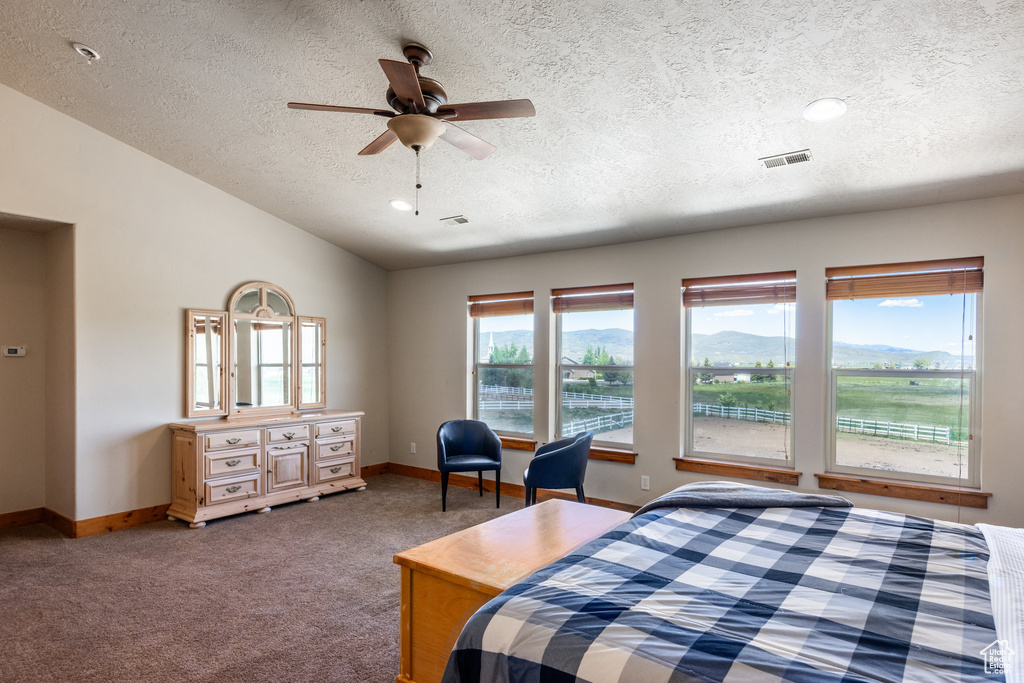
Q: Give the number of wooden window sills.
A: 4